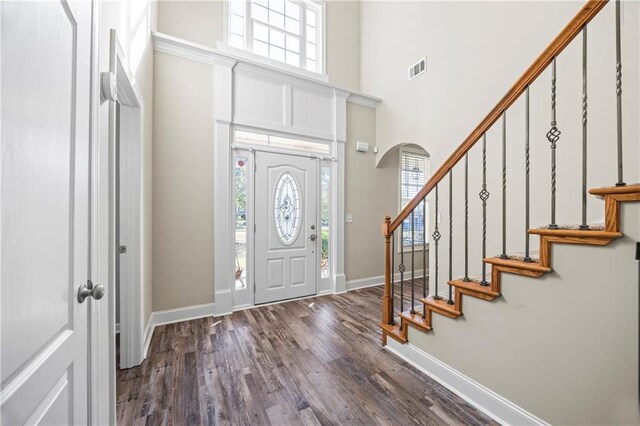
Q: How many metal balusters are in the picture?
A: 13